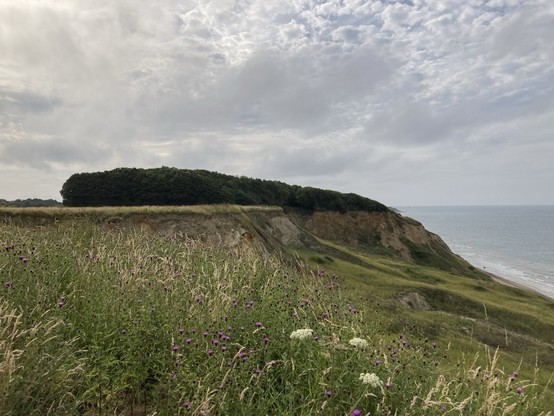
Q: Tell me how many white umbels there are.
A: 3